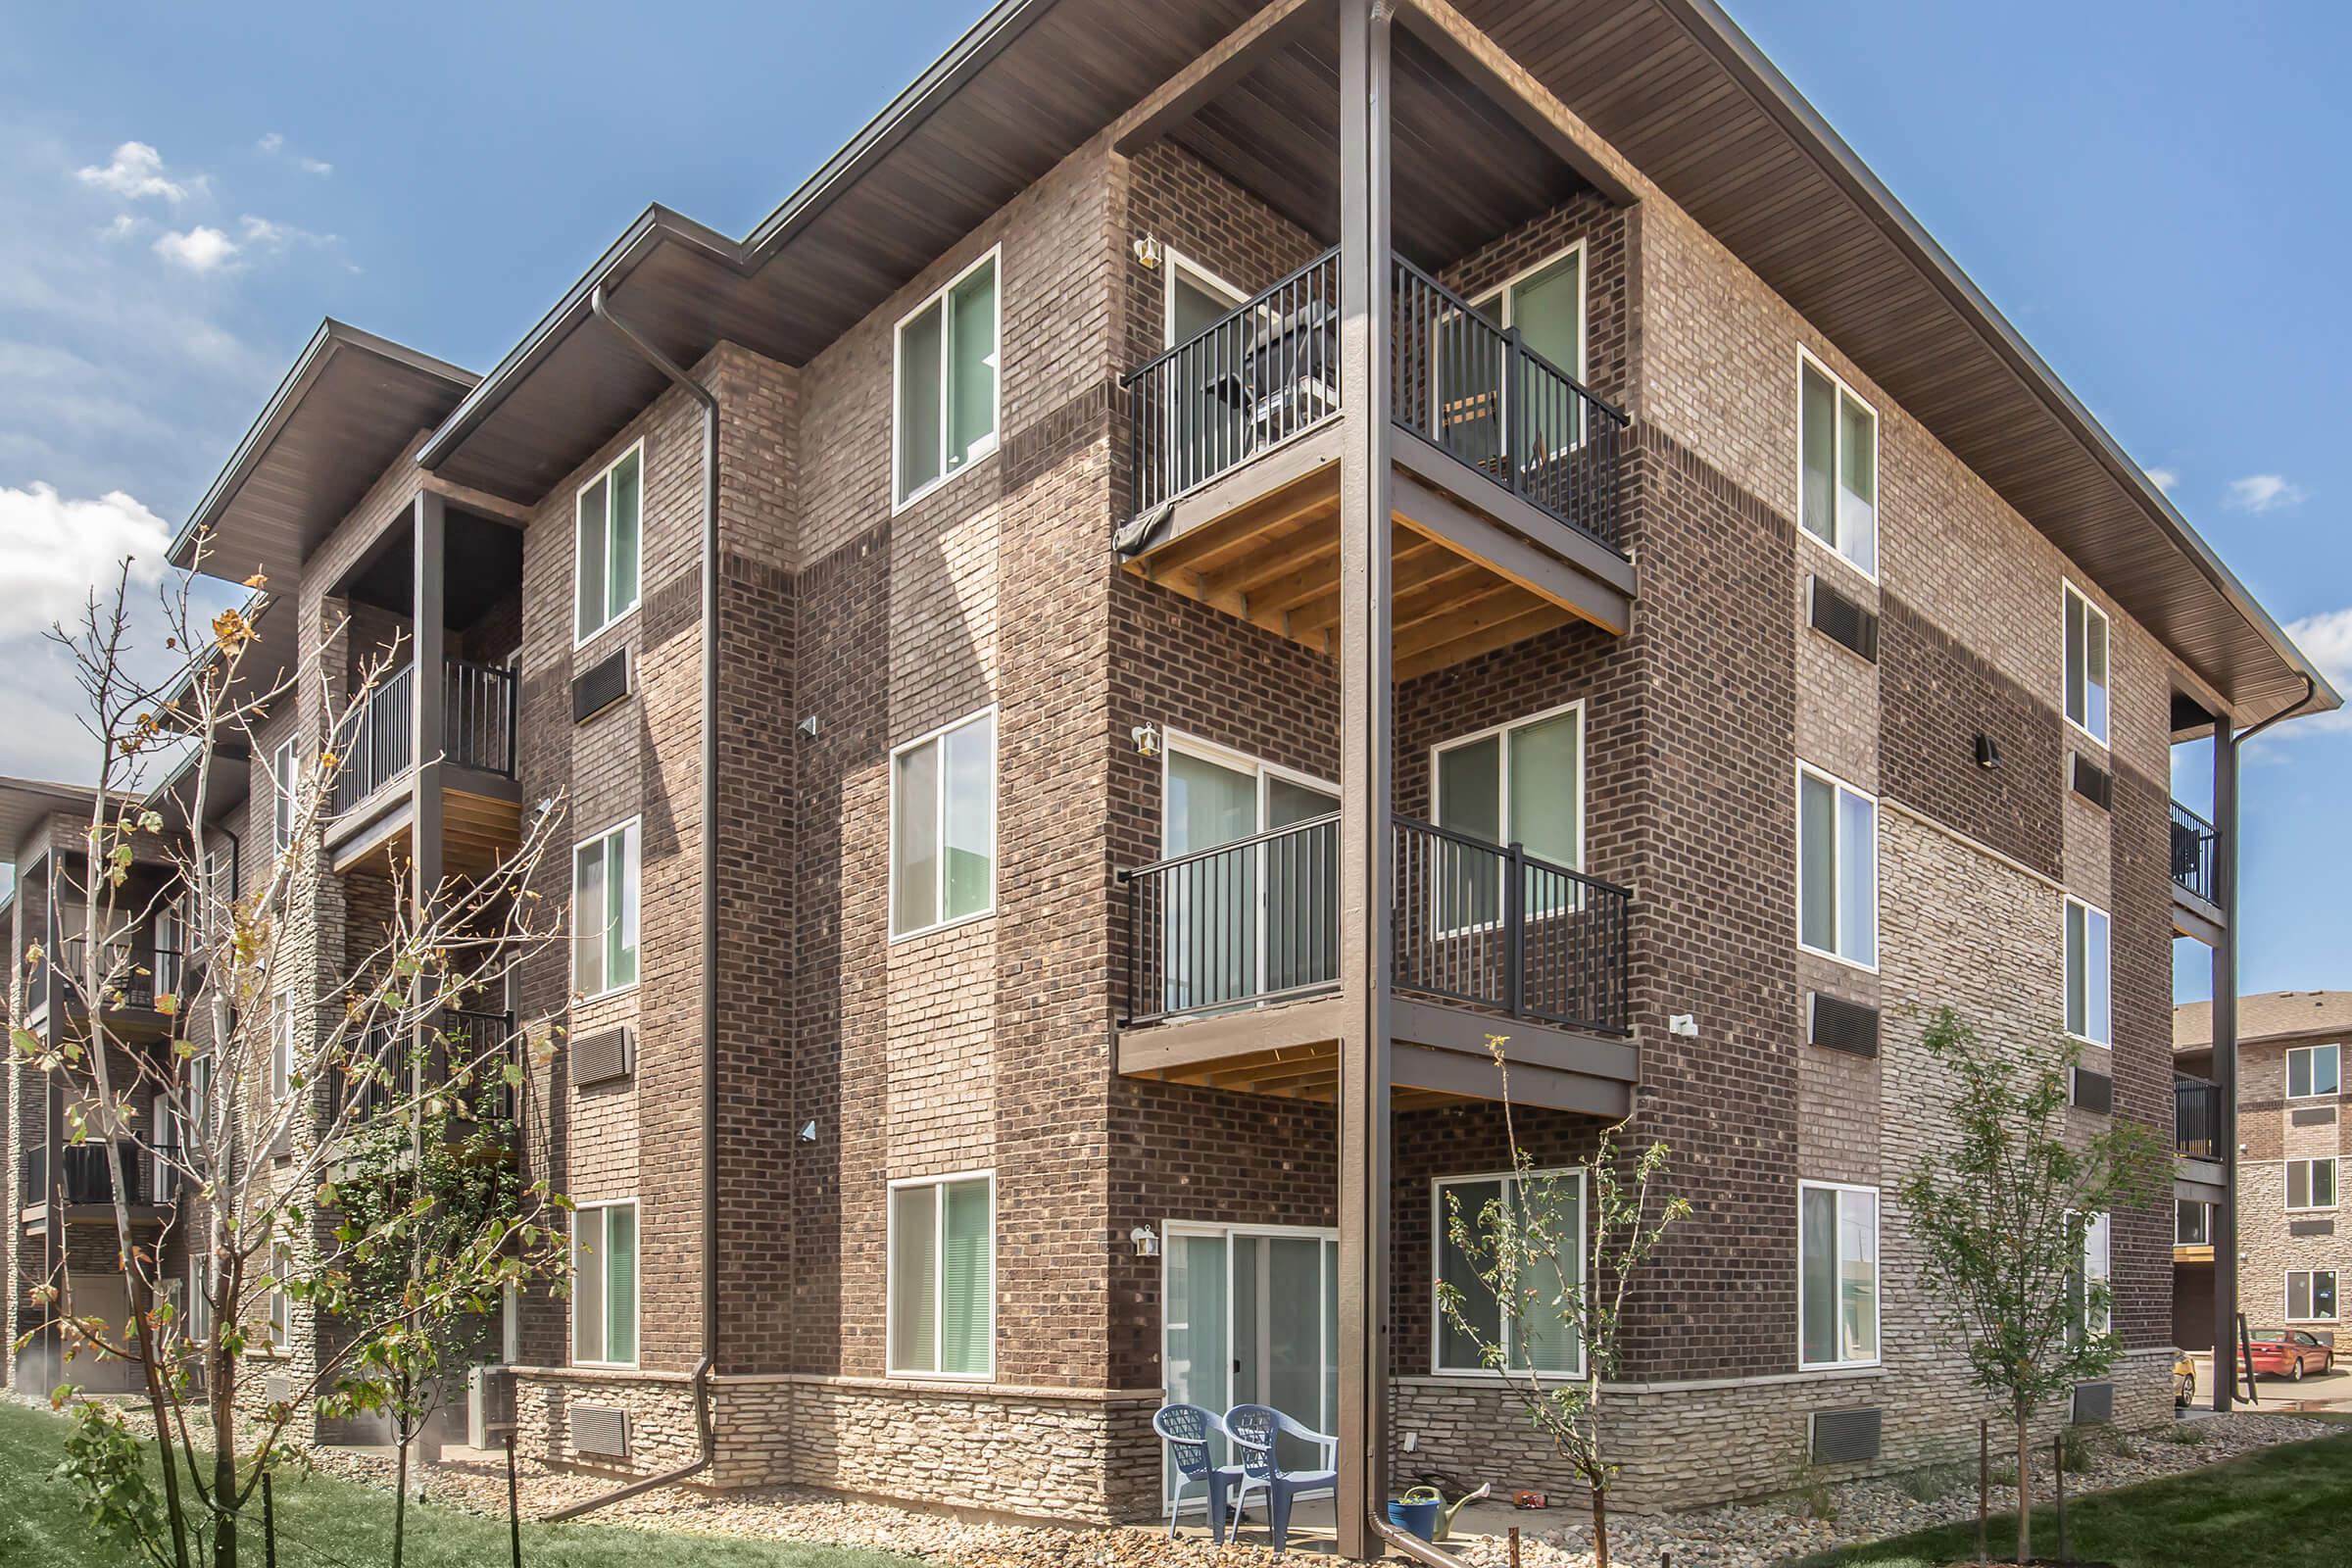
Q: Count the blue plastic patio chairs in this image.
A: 2